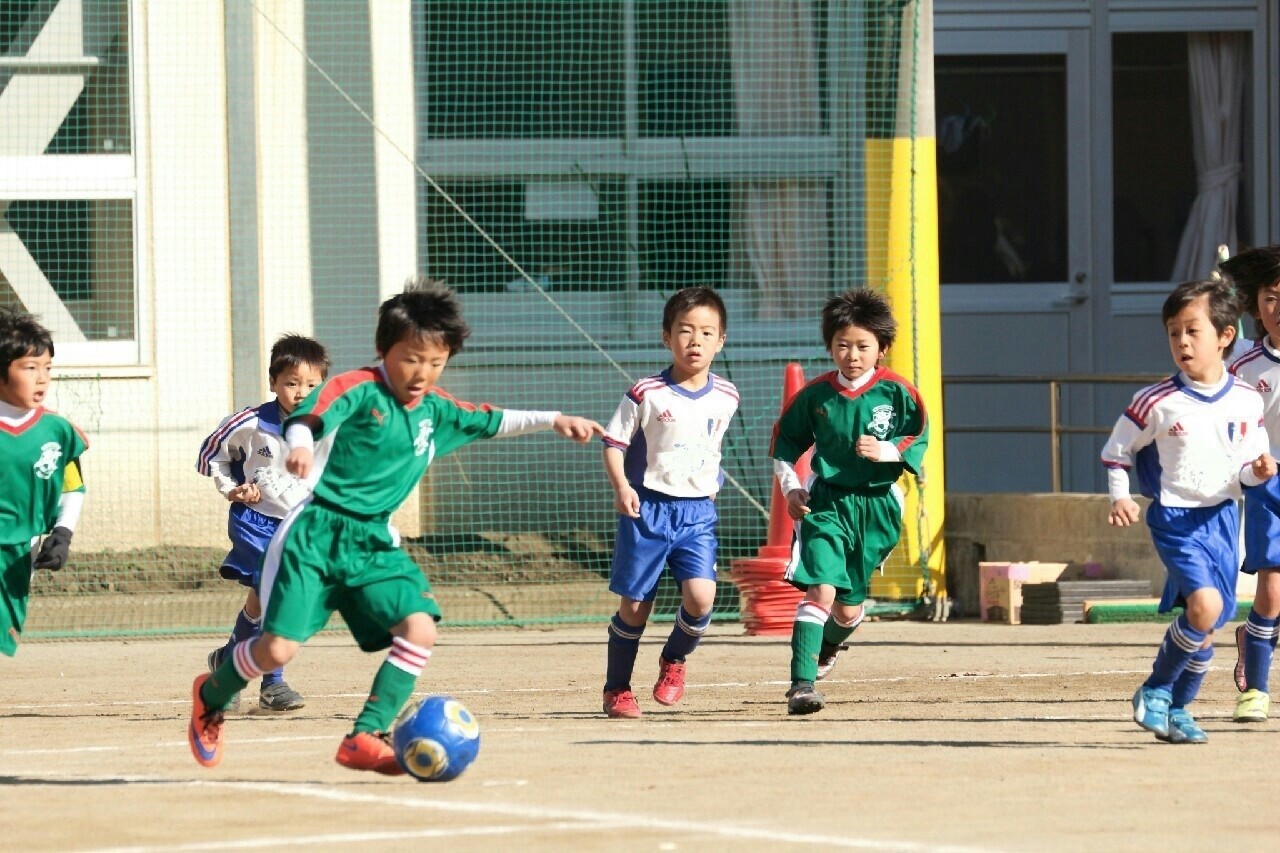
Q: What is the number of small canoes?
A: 0